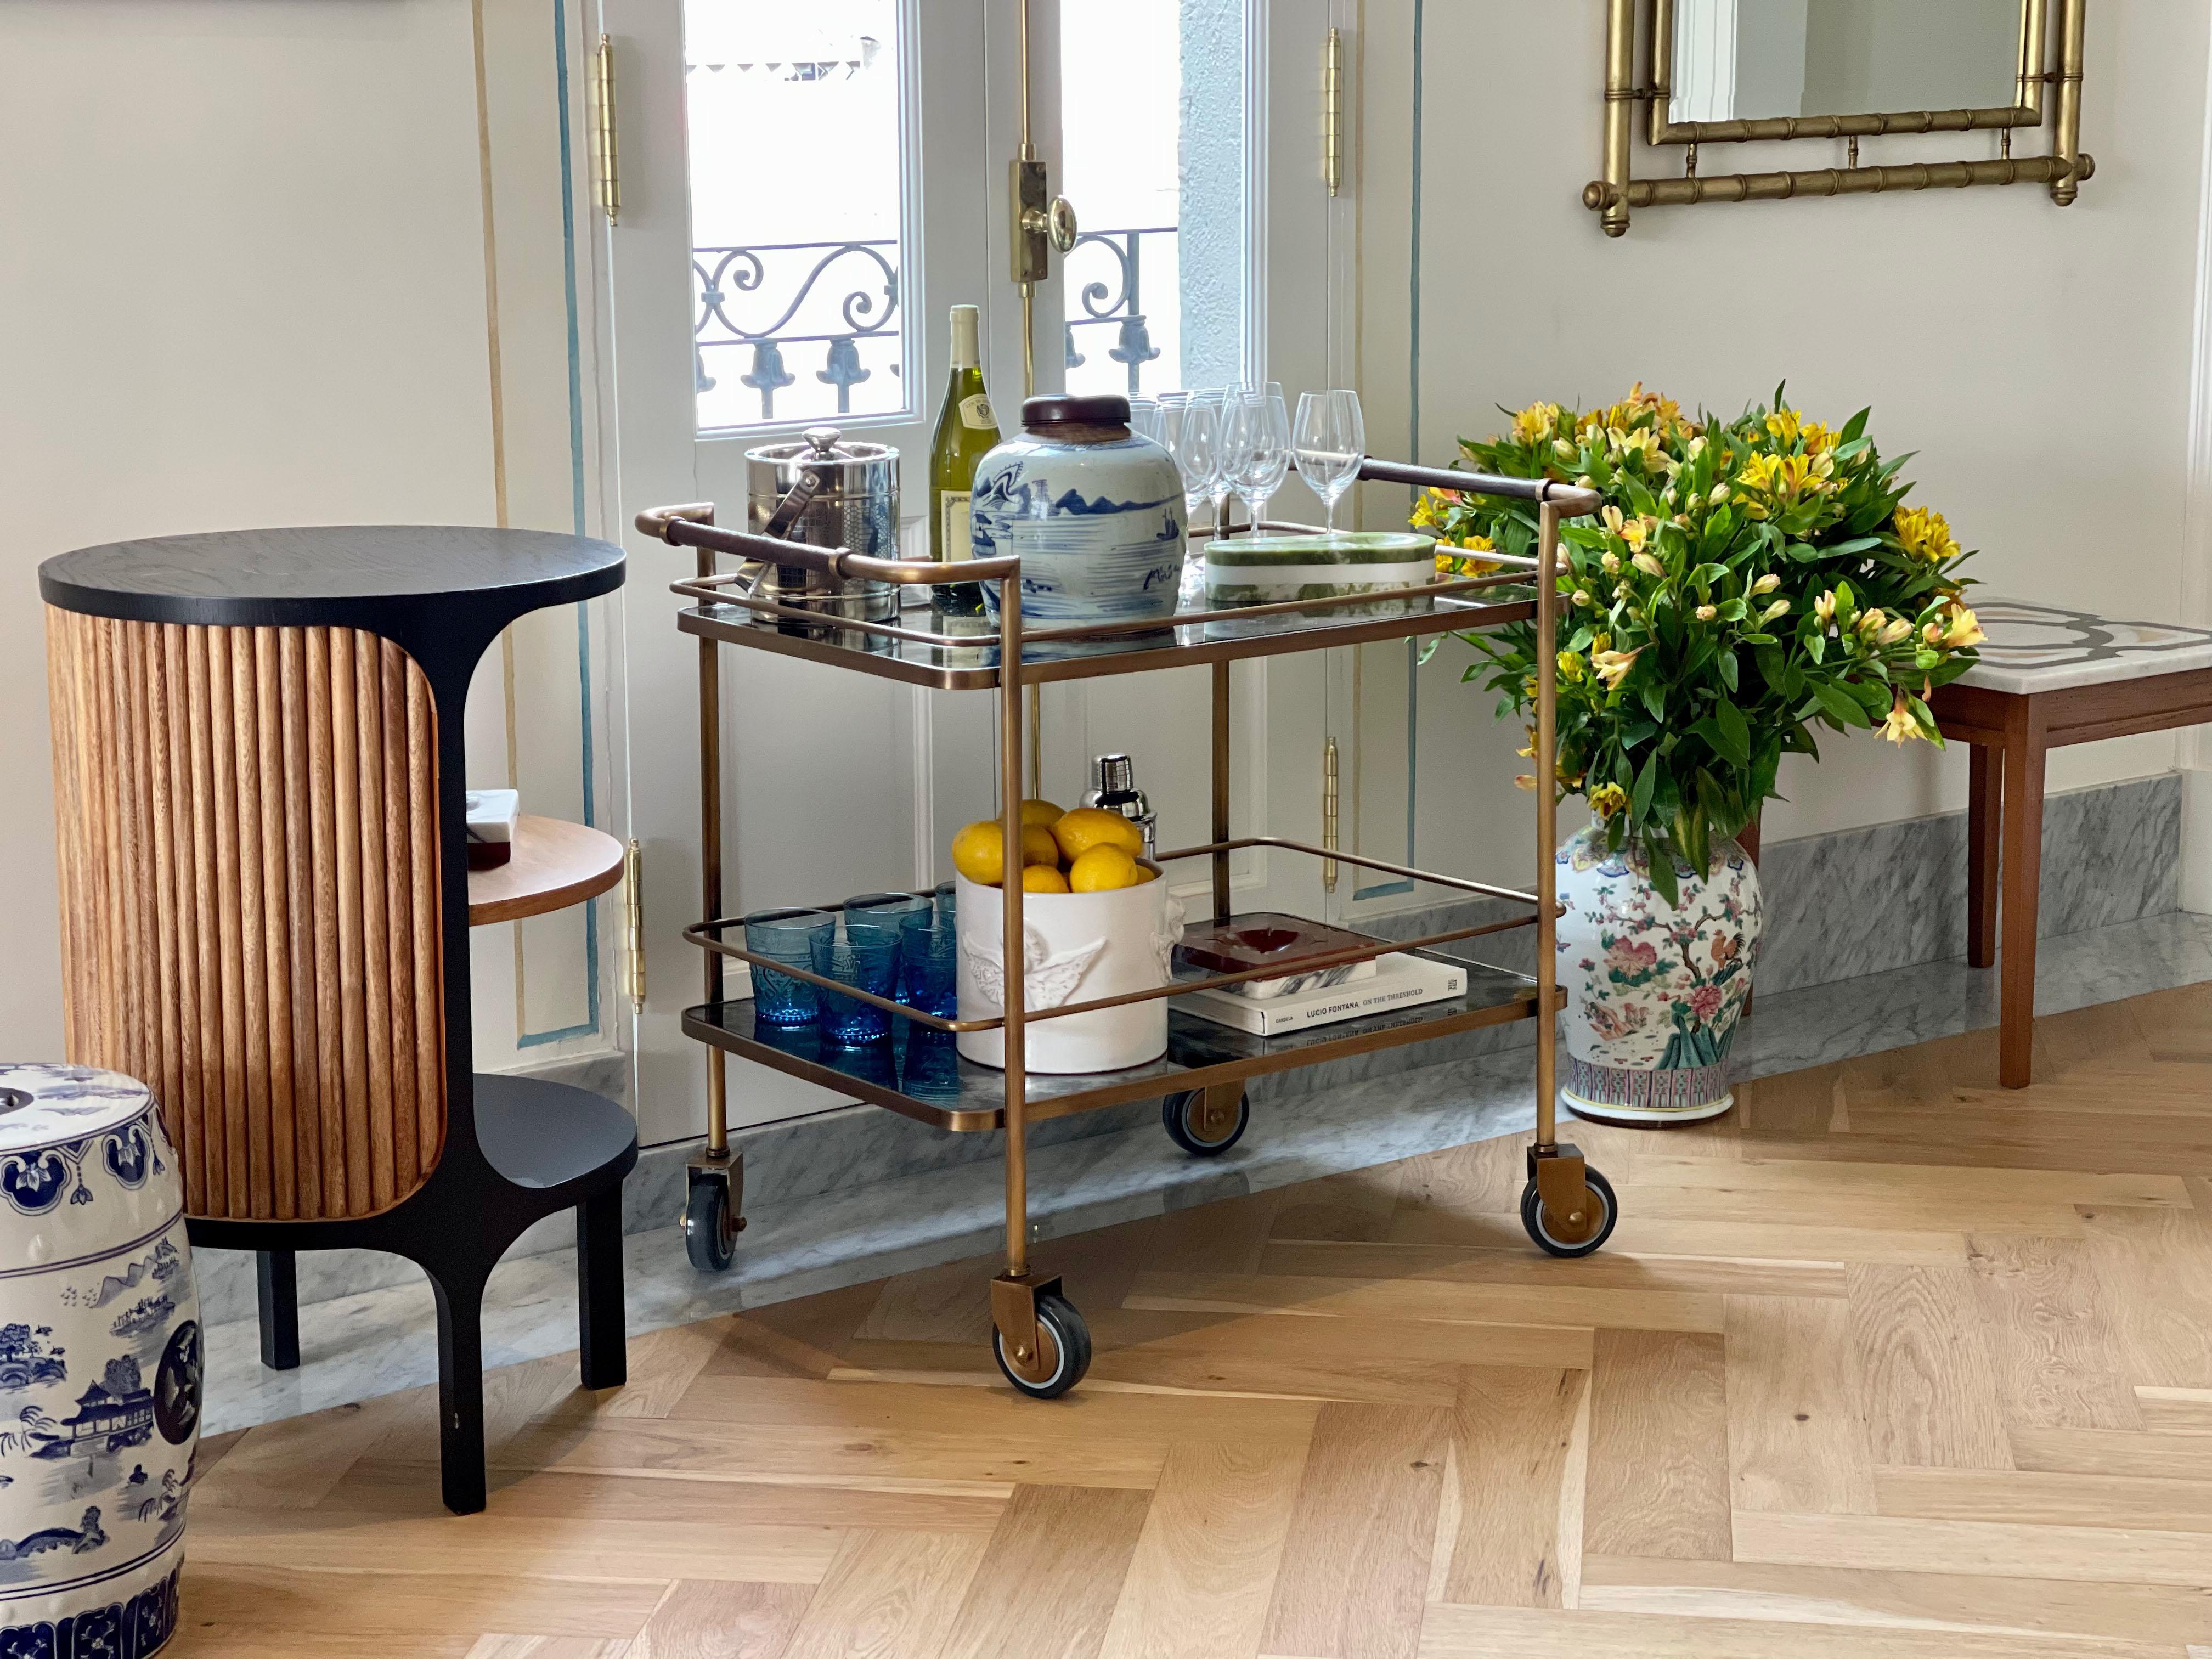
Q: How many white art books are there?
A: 1